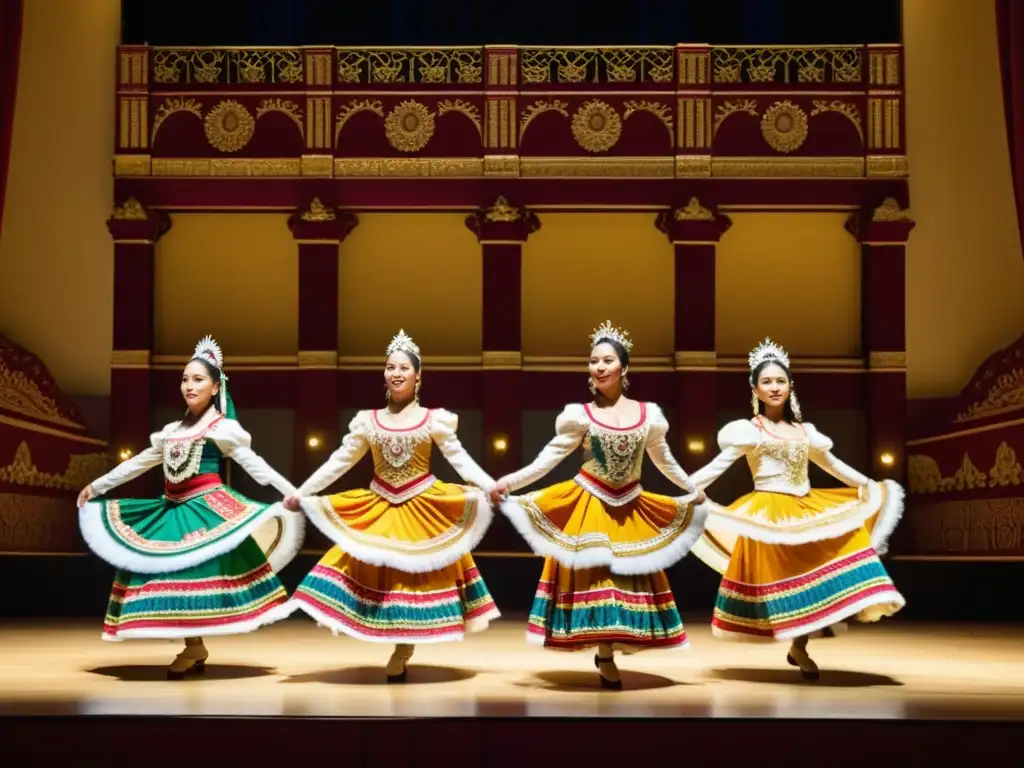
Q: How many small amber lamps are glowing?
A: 5